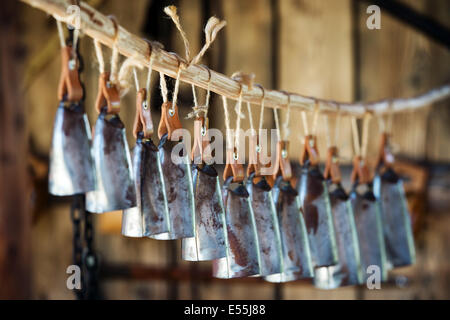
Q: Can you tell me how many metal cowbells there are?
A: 12